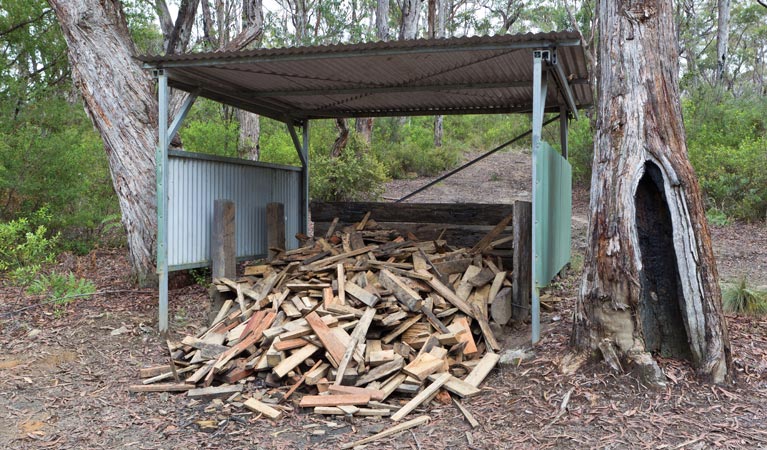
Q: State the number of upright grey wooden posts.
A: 3